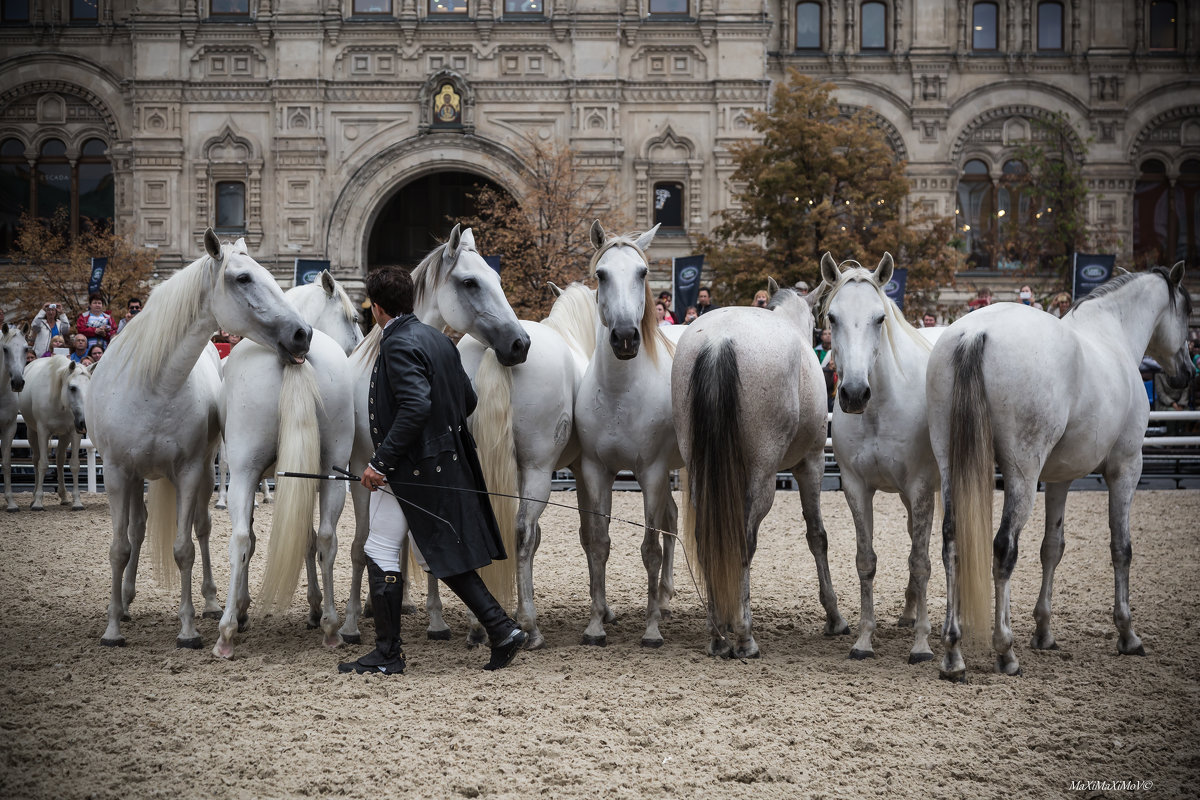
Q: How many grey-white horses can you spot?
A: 10